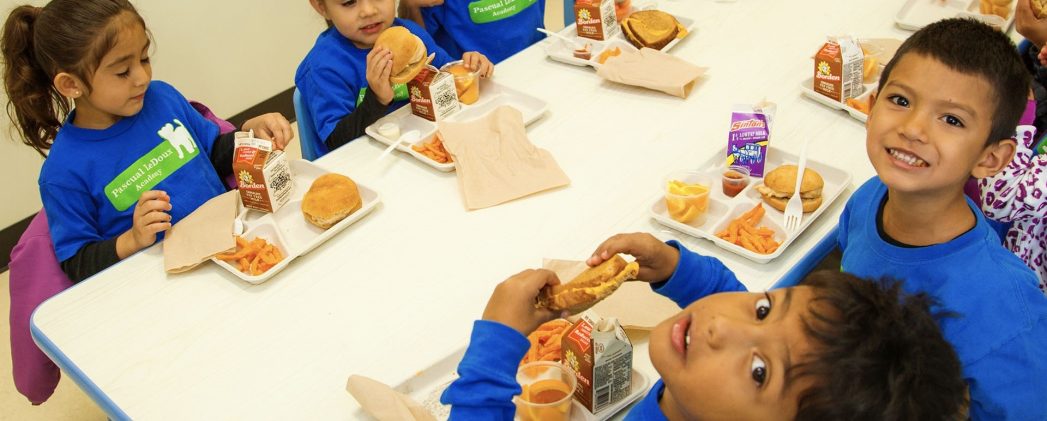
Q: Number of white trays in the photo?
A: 7